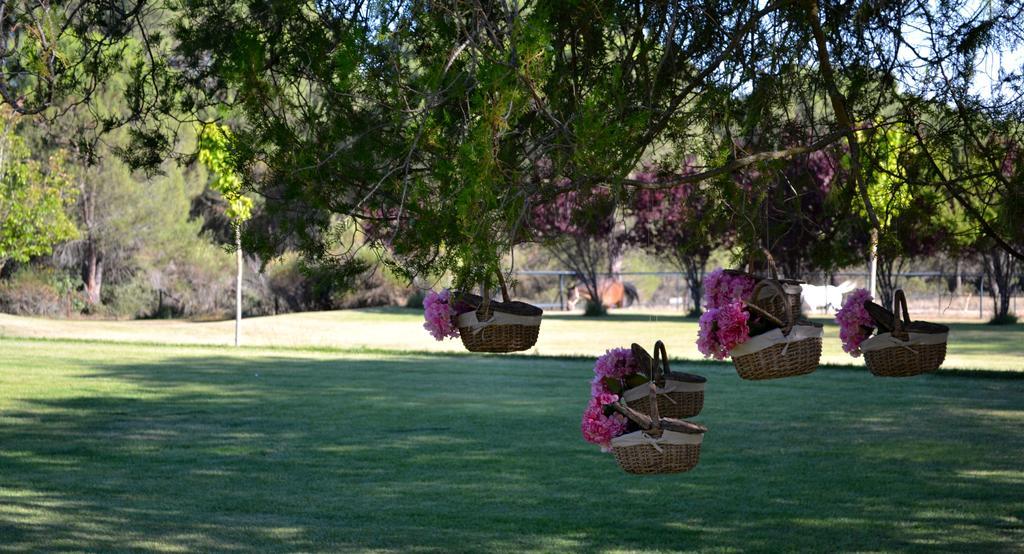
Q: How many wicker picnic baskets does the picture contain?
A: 6